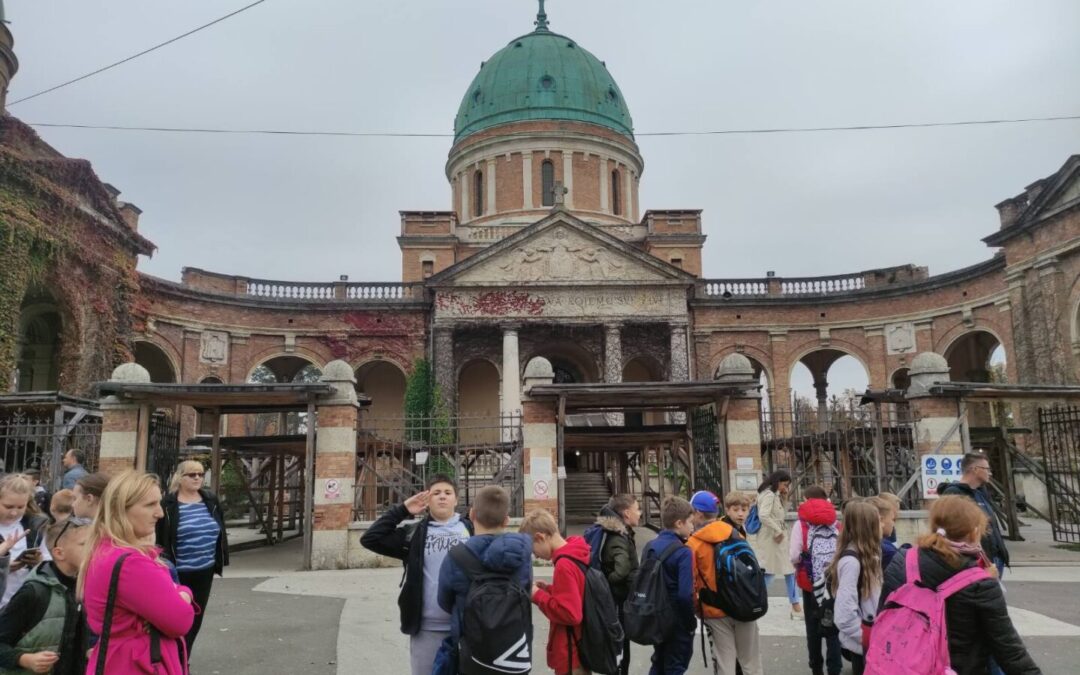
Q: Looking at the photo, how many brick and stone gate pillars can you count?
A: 5